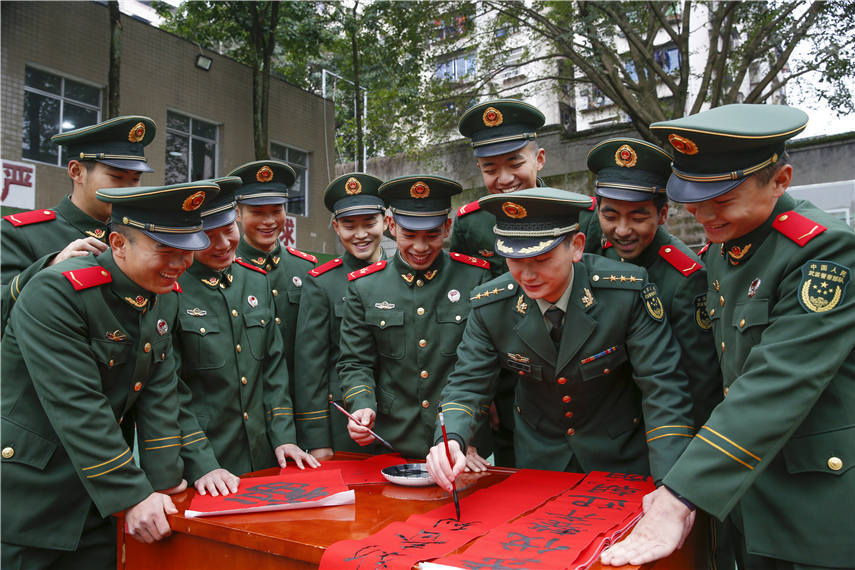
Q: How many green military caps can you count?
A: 10